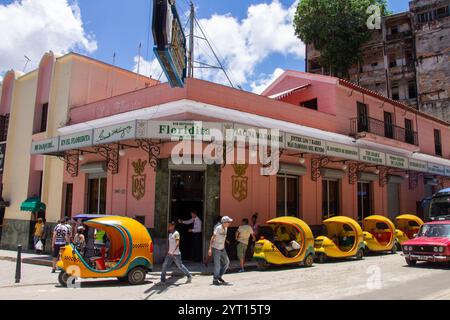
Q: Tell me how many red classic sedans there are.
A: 1